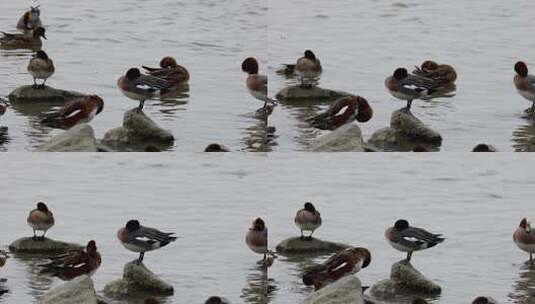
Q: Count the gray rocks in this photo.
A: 12